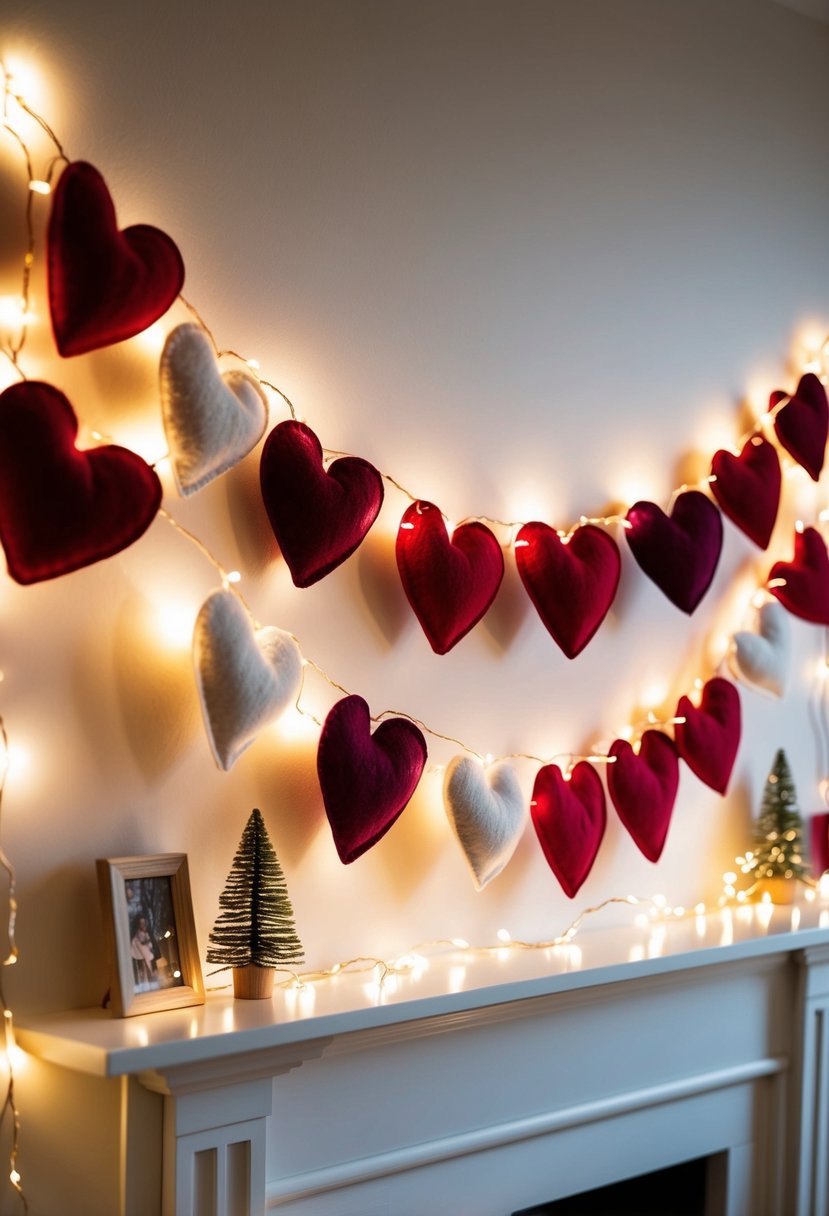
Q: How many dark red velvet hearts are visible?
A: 13